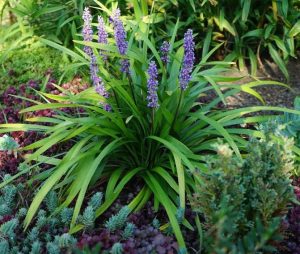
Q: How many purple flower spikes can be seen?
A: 7